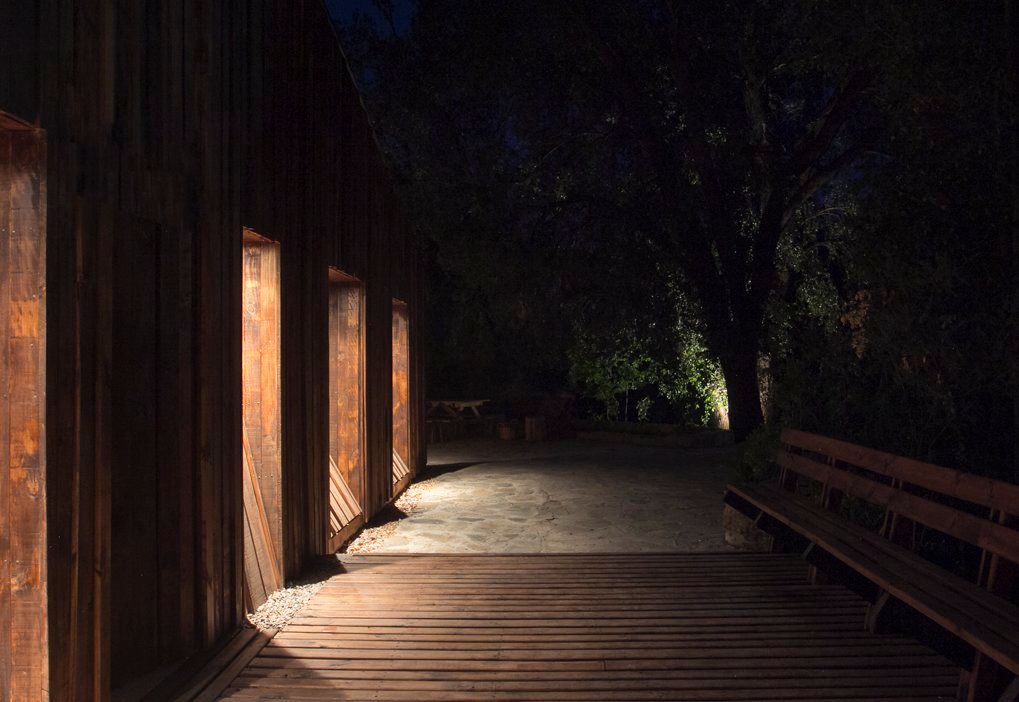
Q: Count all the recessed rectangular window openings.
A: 4